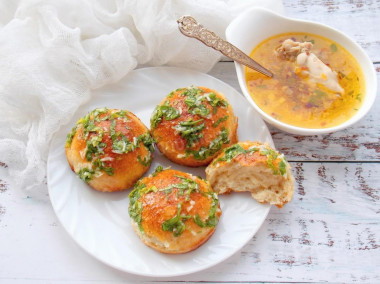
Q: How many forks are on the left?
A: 0